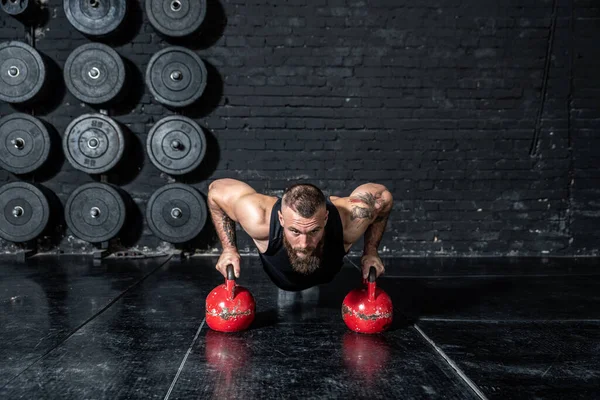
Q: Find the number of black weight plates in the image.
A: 12